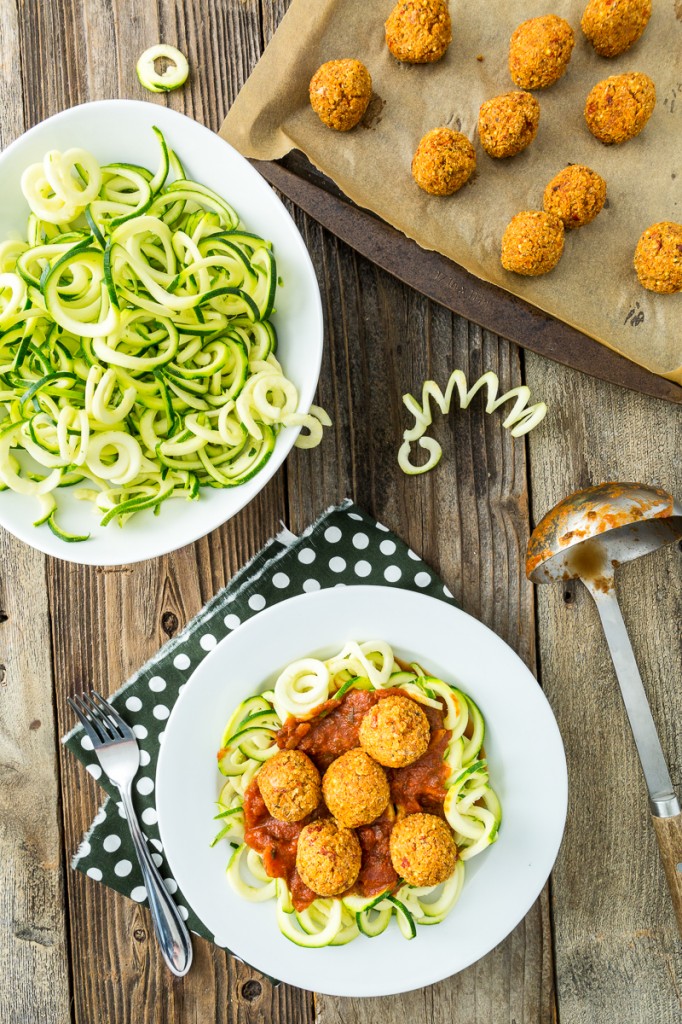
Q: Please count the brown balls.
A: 15